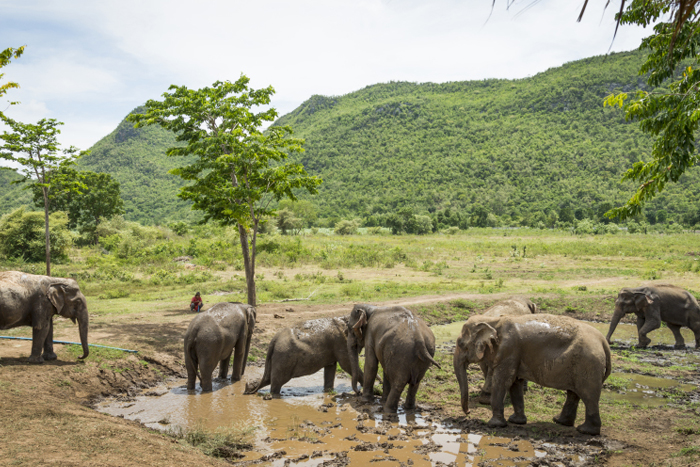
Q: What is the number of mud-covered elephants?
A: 7